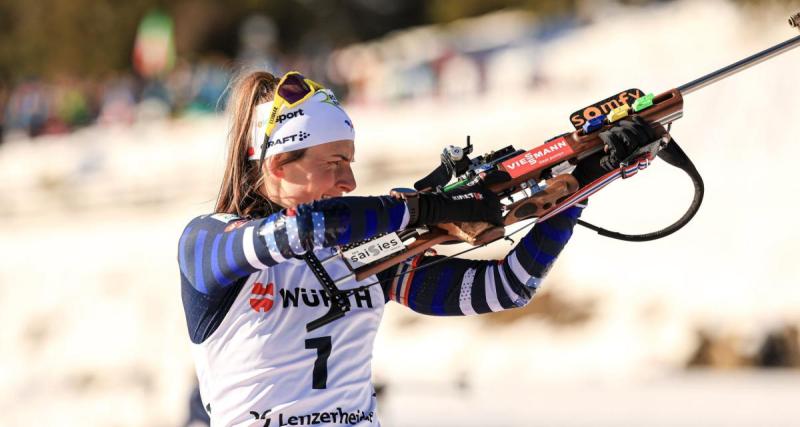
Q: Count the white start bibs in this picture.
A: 1